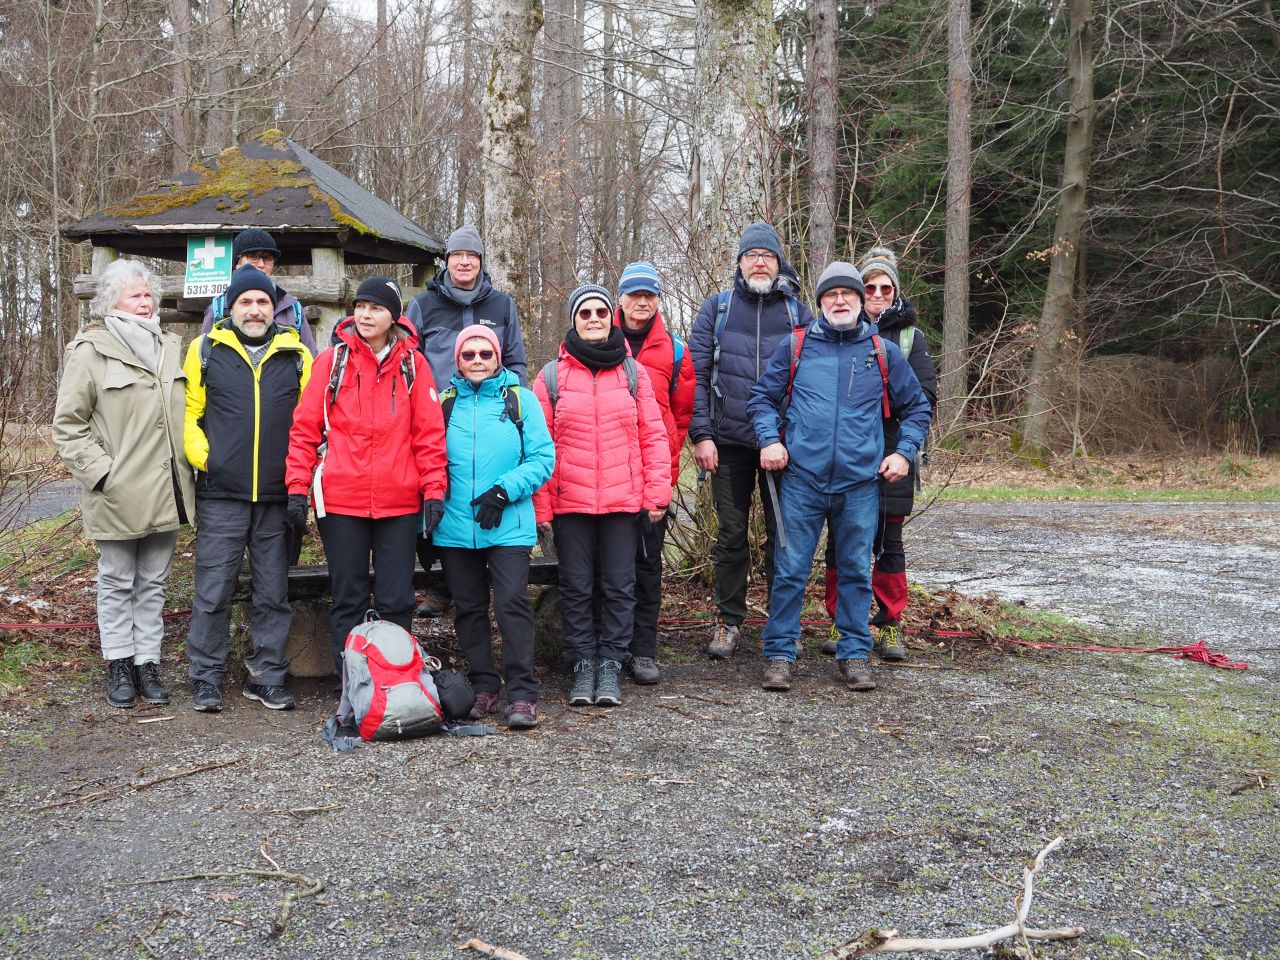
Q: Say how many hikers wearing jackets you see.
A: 11